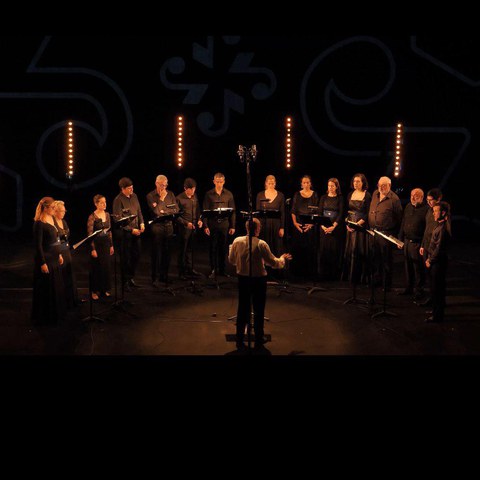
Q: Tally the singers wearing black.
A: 15